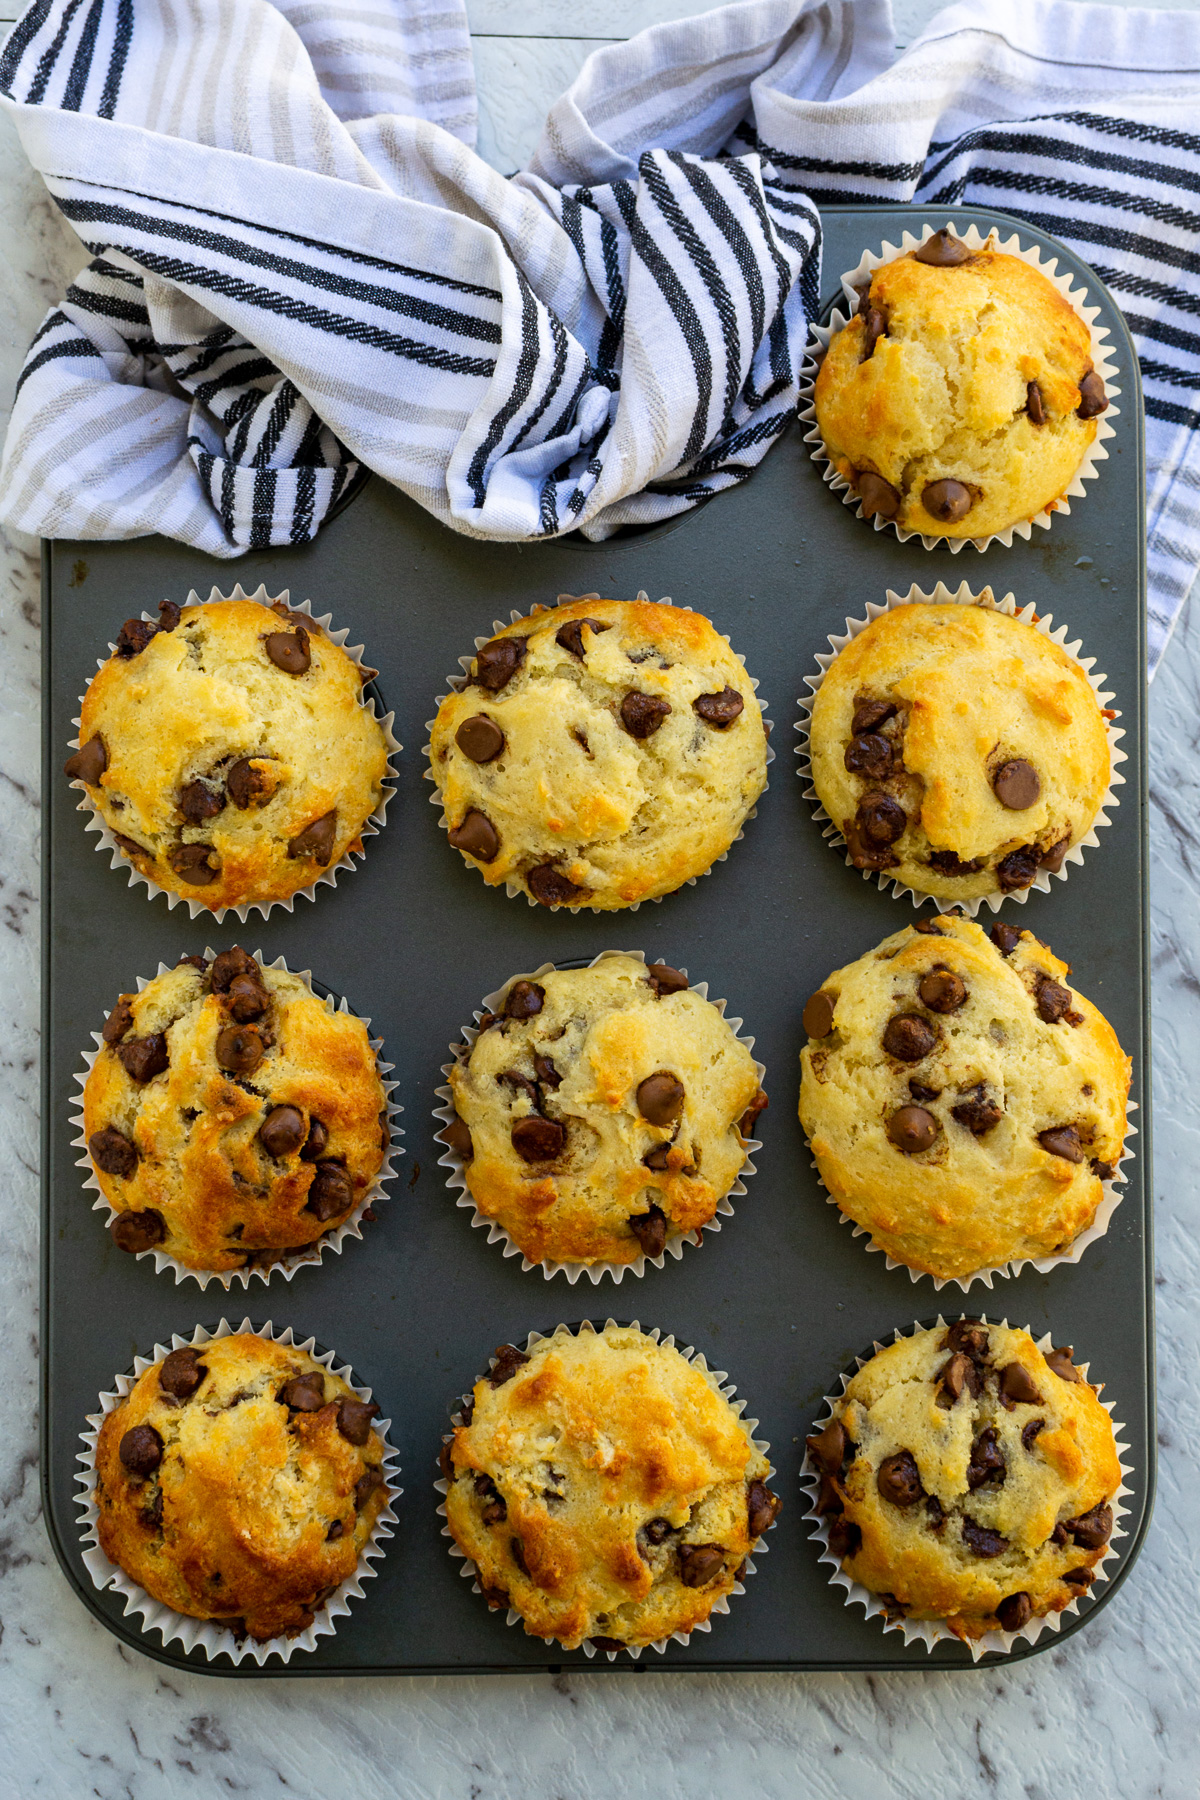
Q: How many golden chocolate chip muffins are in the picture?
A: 10